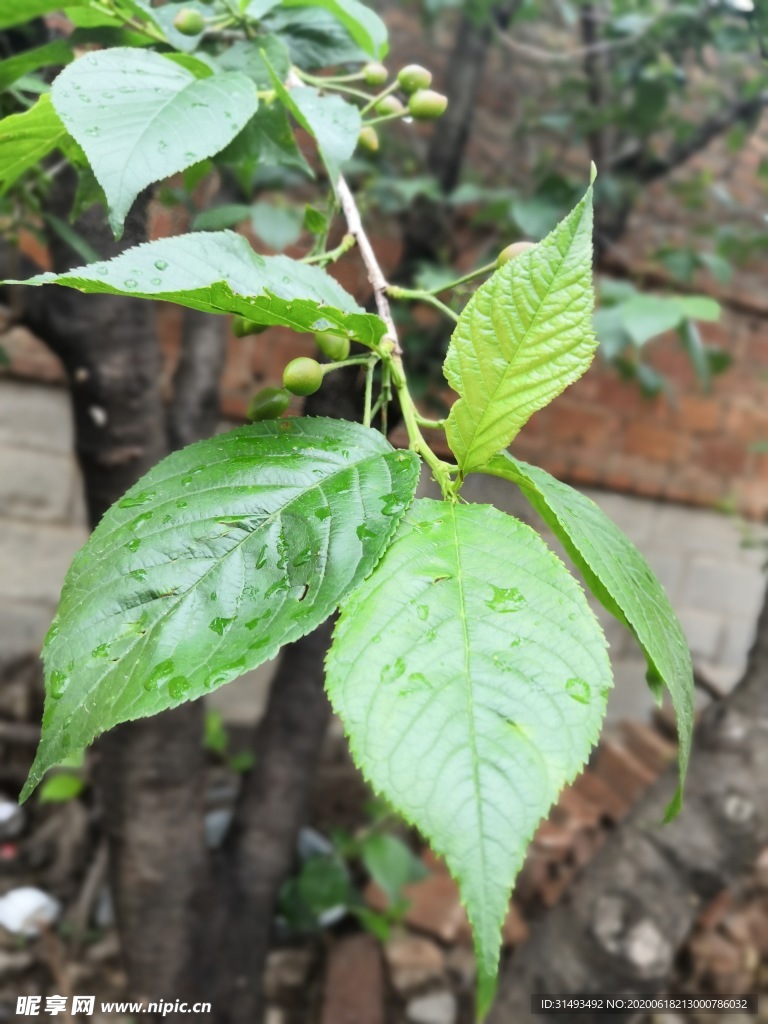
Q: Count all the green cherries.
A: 11